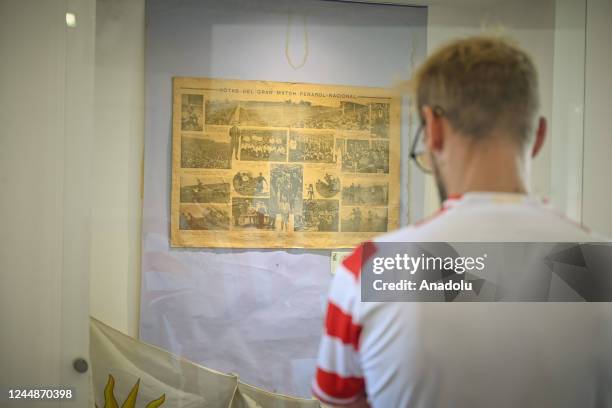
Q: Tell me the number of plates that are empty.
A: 0